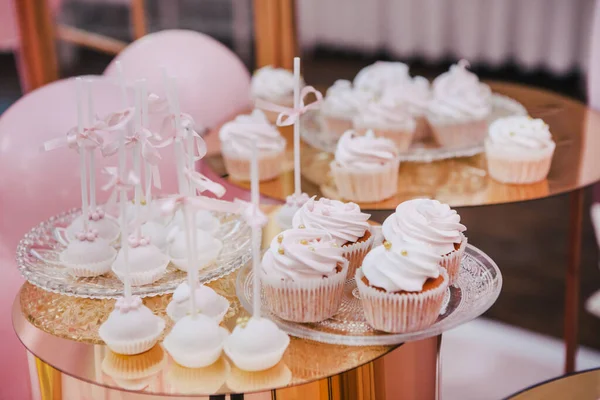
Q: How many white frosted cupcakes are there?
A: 13